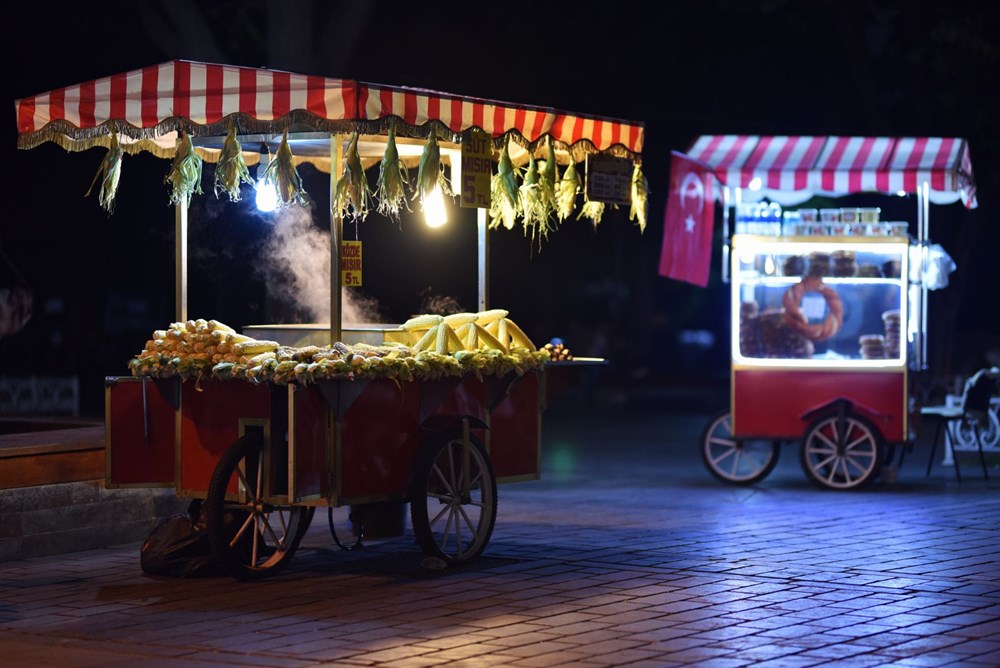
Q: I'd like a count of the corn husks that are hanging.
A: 13